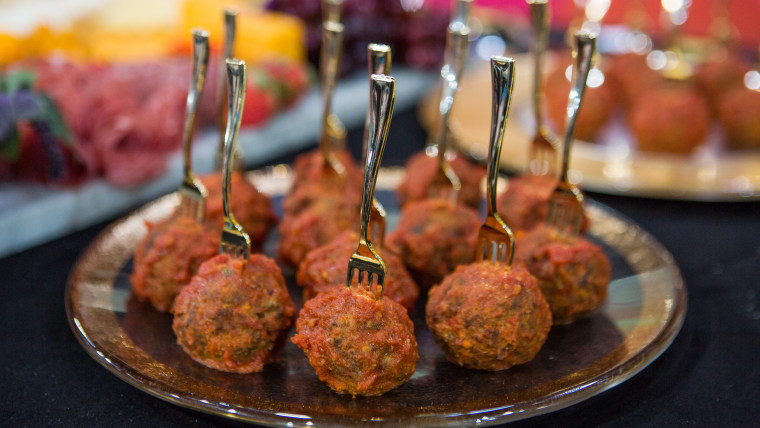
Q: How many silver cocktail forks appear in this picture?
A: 12